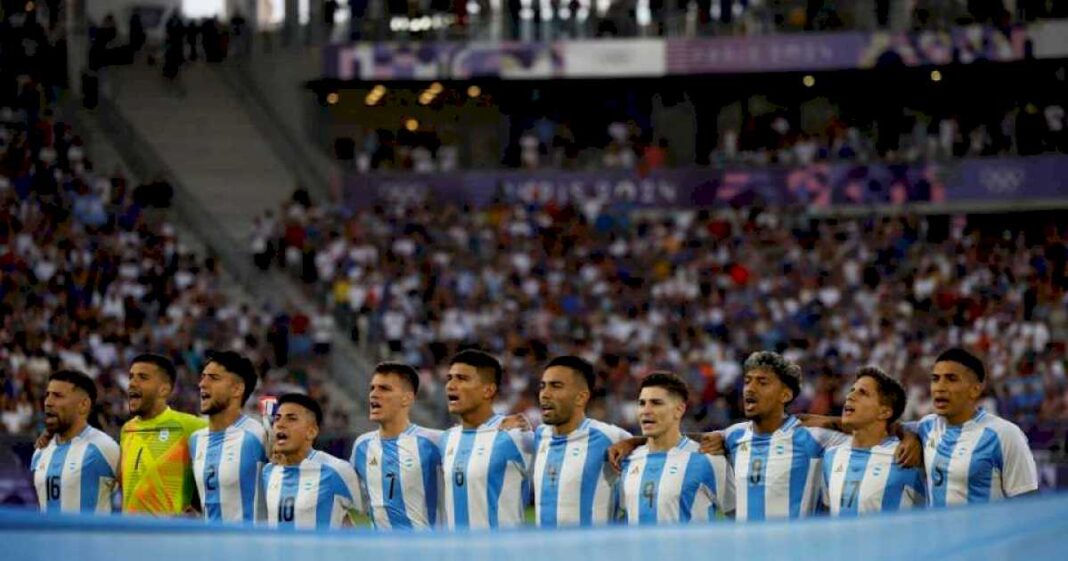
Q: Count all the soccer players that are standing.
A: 11